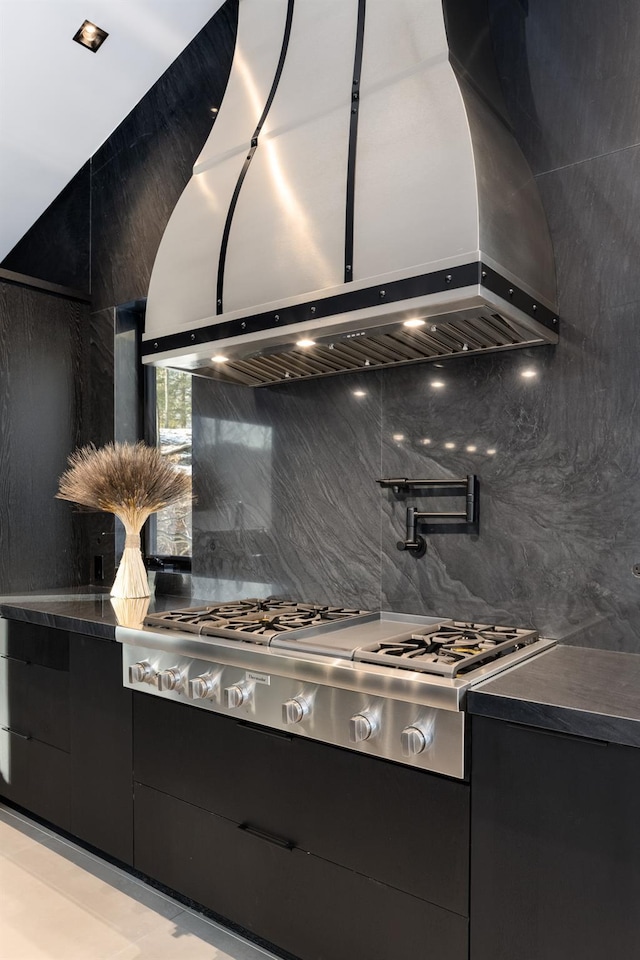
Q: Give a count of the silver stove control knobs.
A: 7